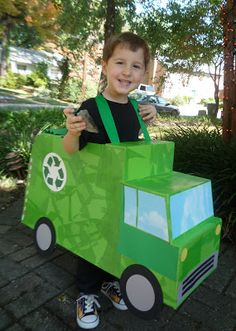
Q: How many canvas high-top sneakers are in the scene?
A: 2